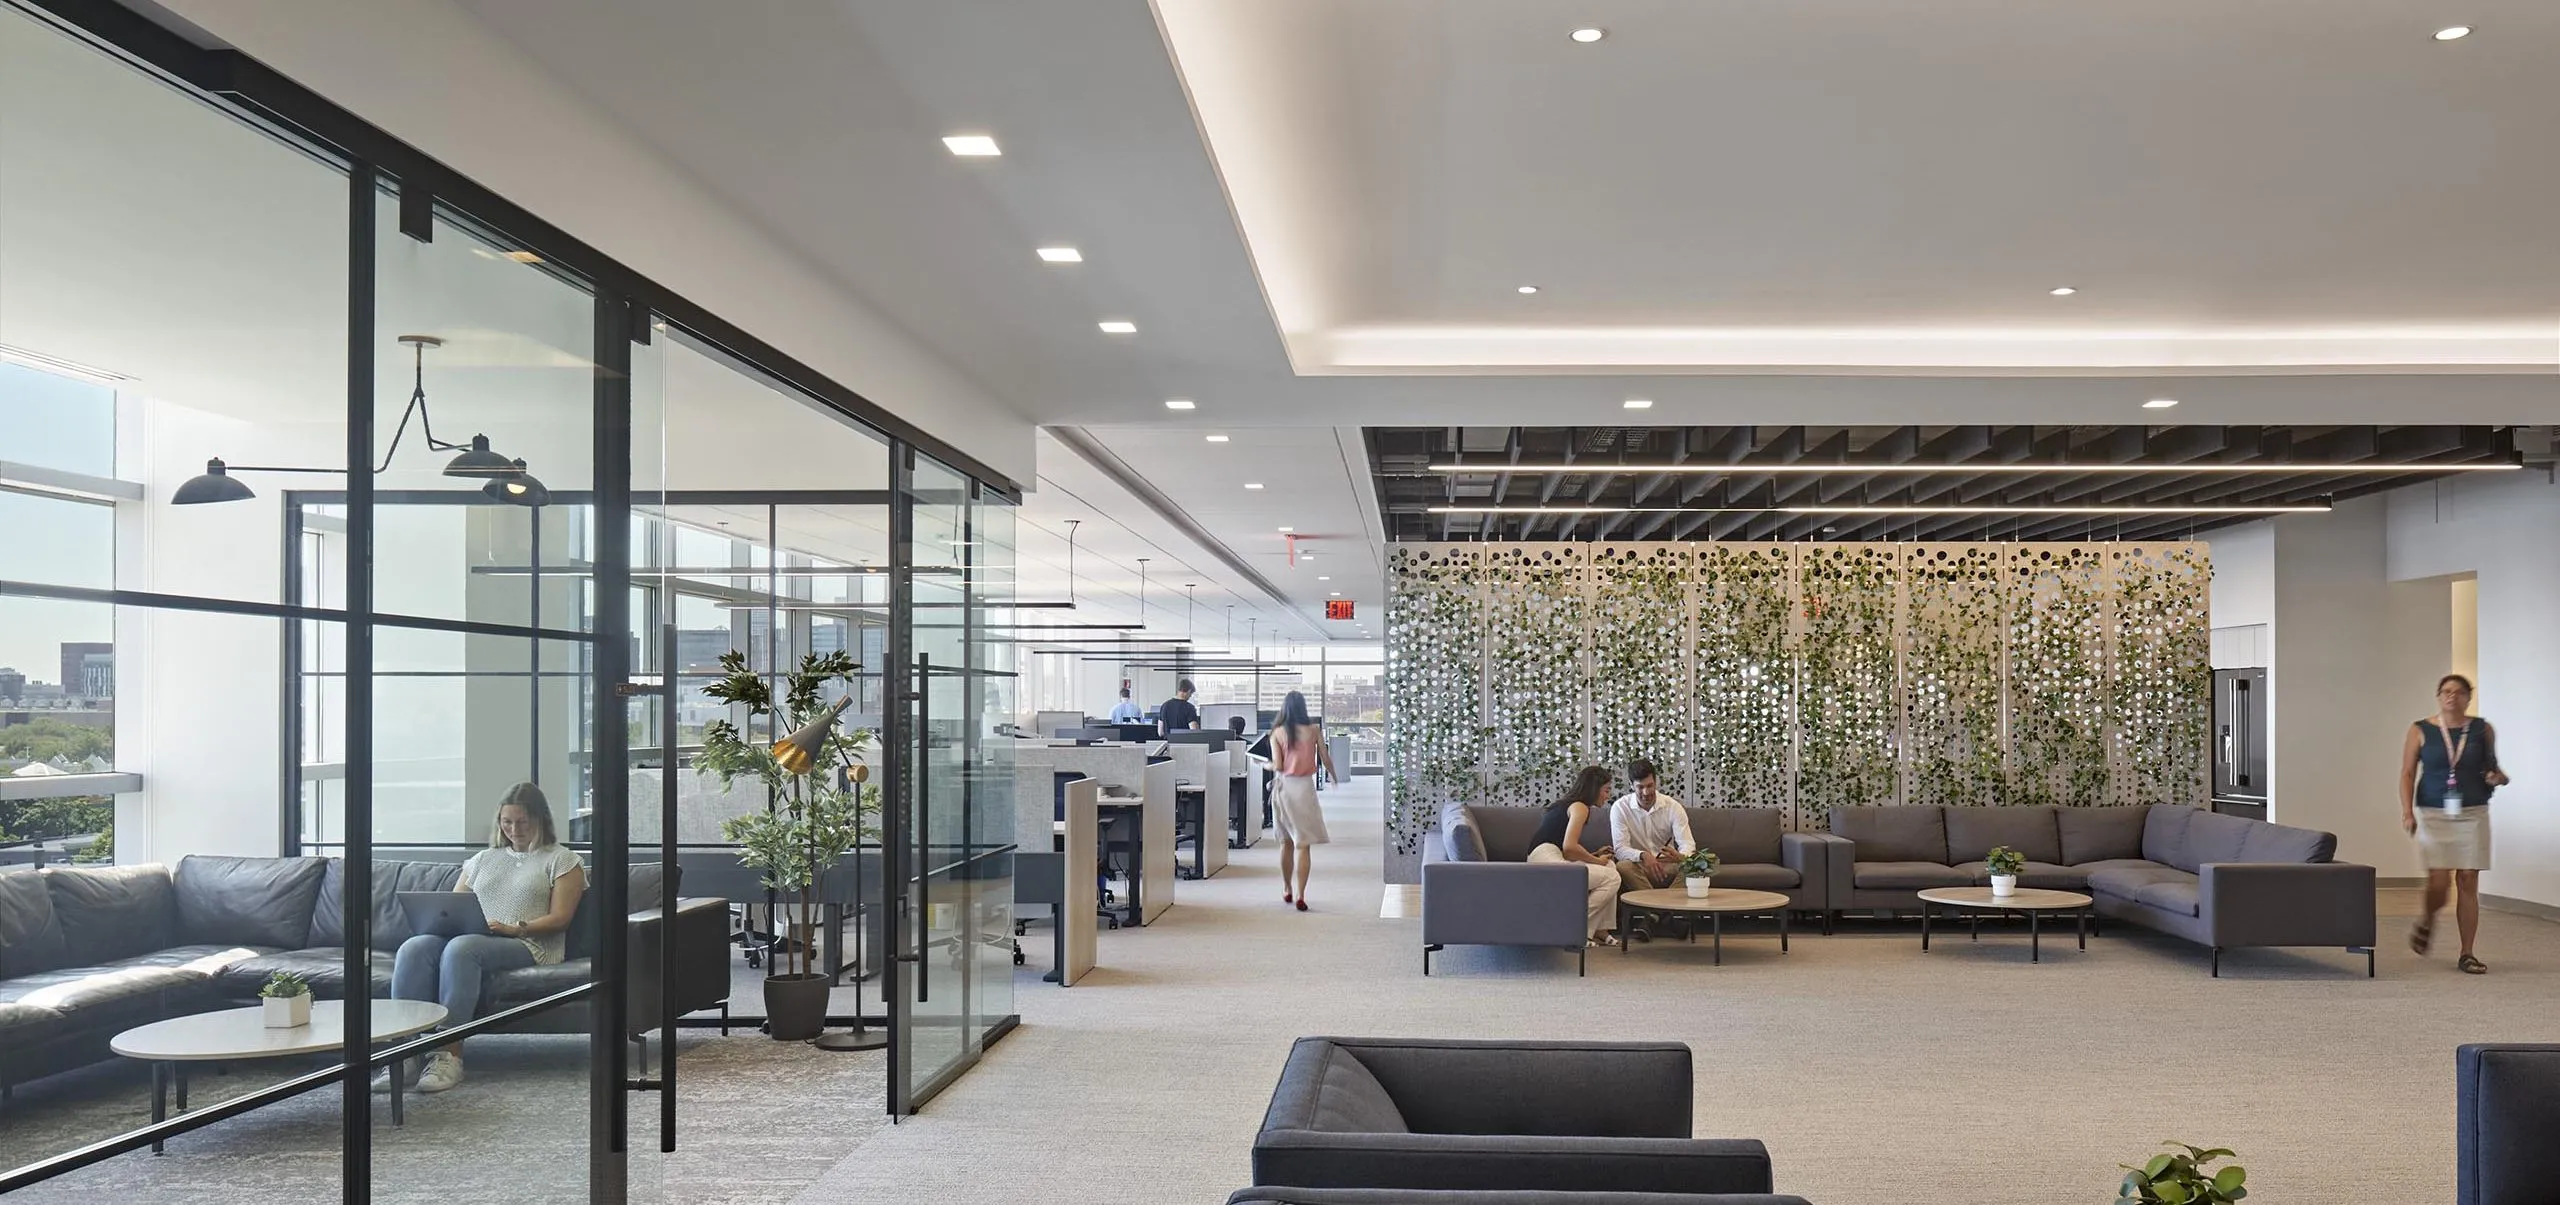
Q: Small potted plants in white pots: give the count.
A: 3